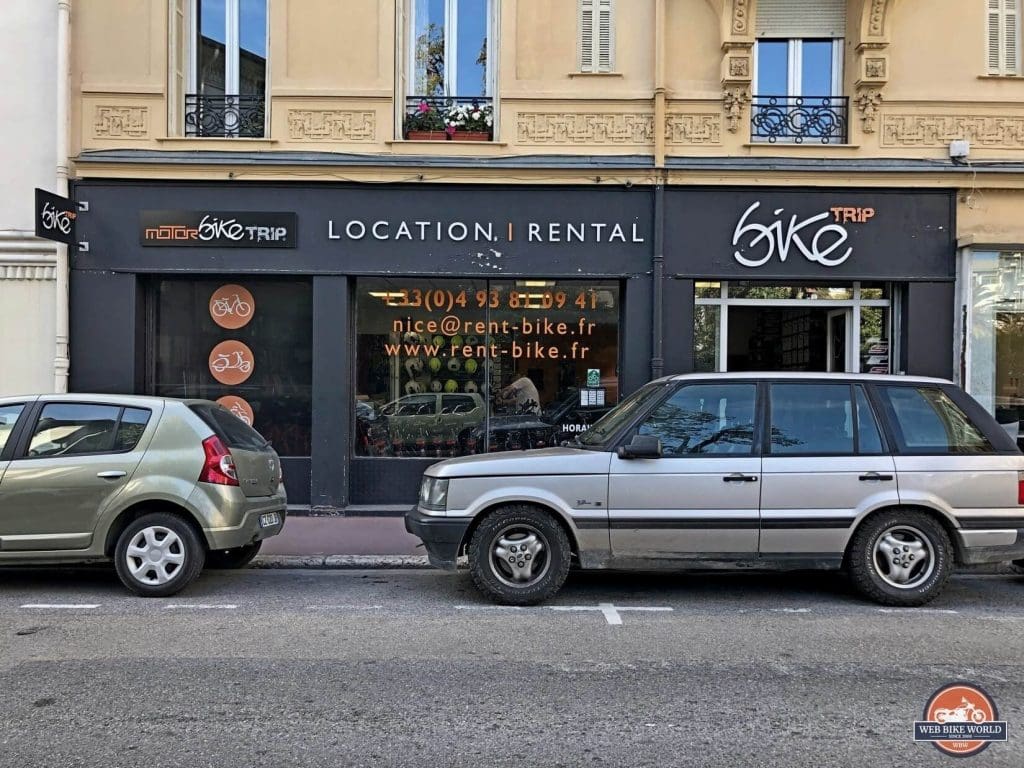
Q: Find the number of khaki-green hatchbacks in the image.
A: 1